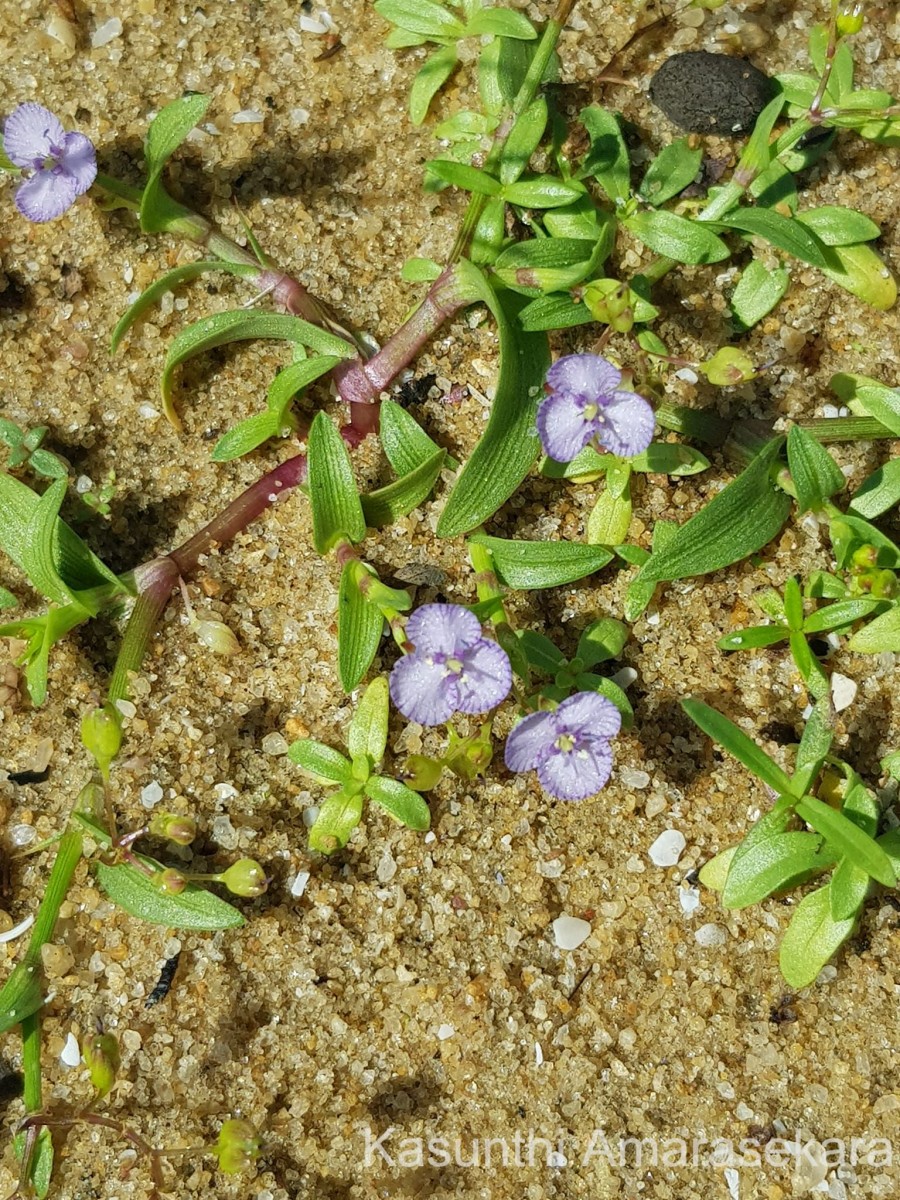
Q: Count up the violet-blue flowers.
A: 4